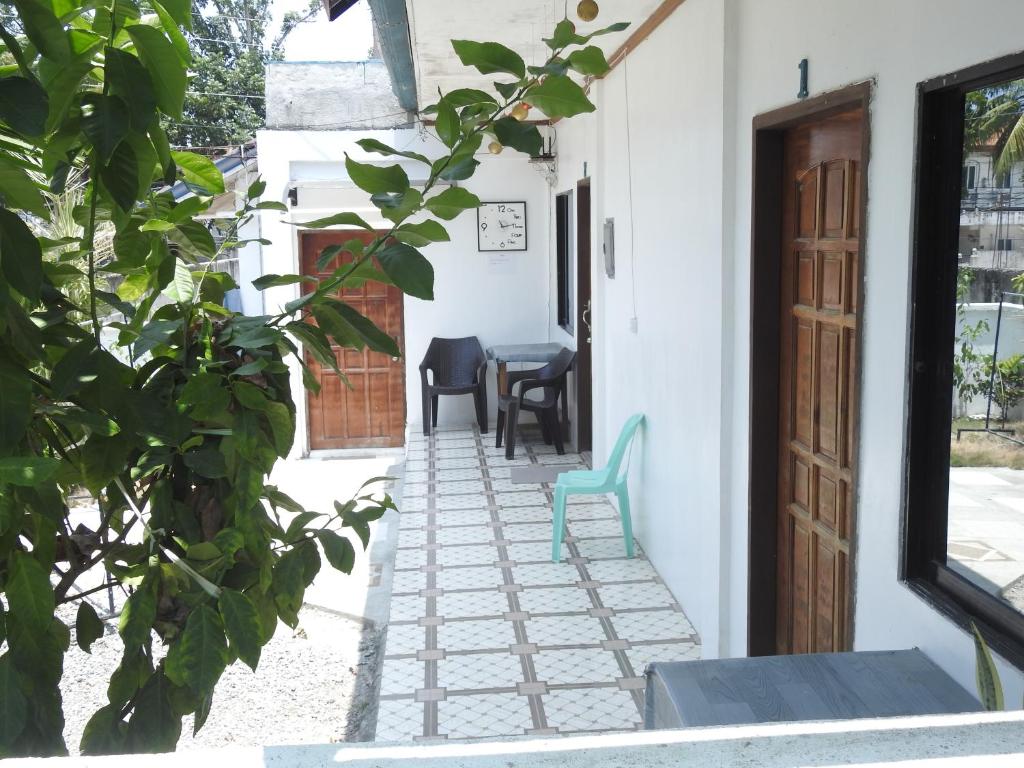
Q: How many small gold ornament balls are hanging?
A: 3